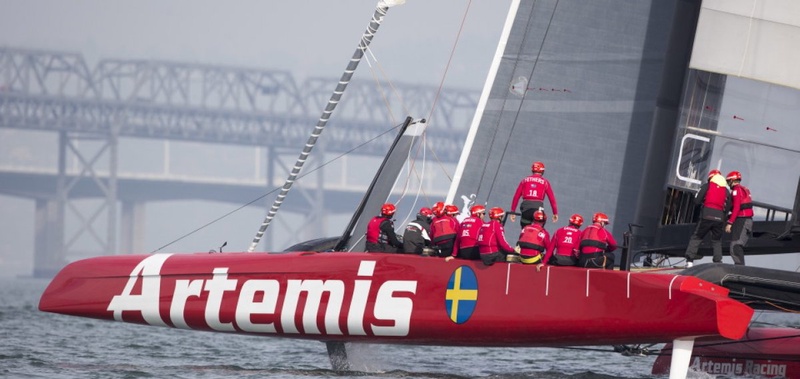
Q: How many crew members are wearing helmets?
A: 12